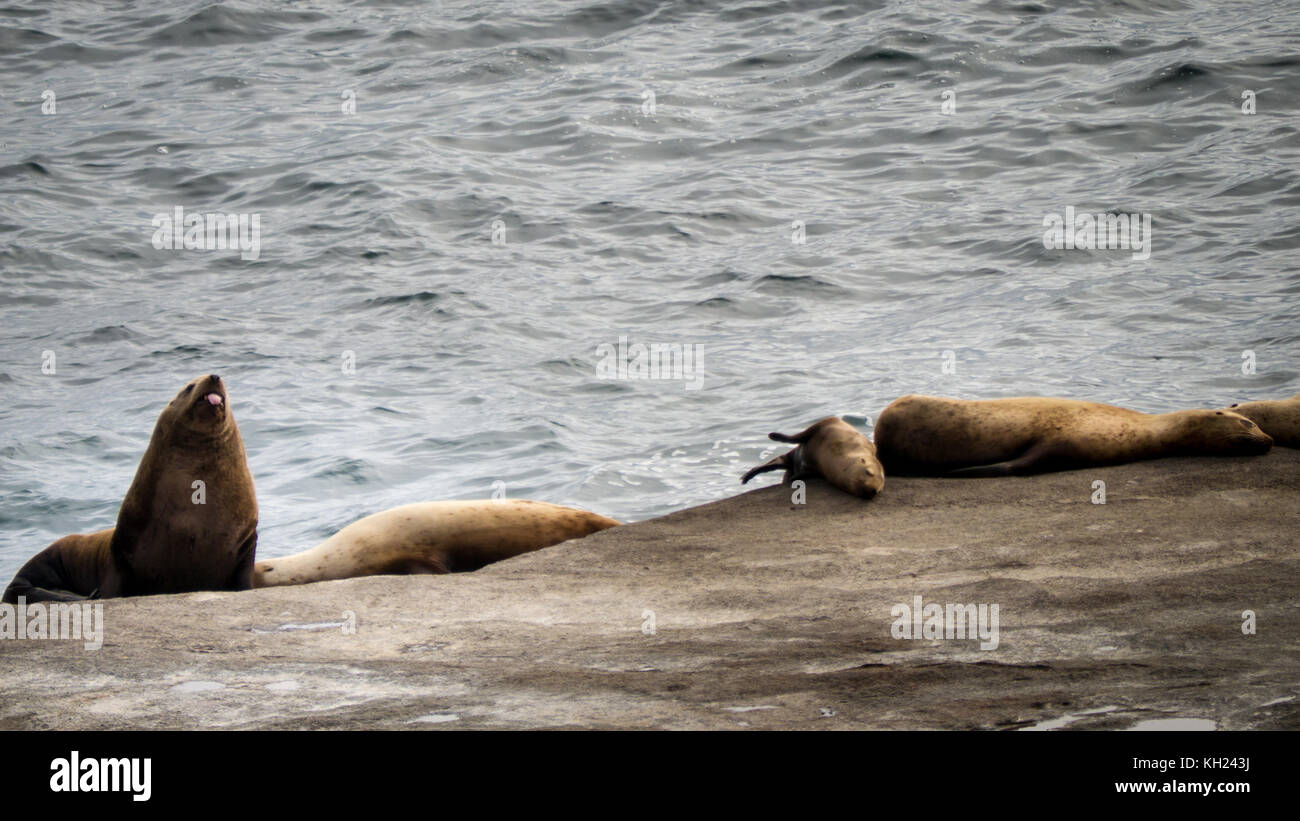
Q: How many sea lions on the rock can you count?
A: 5